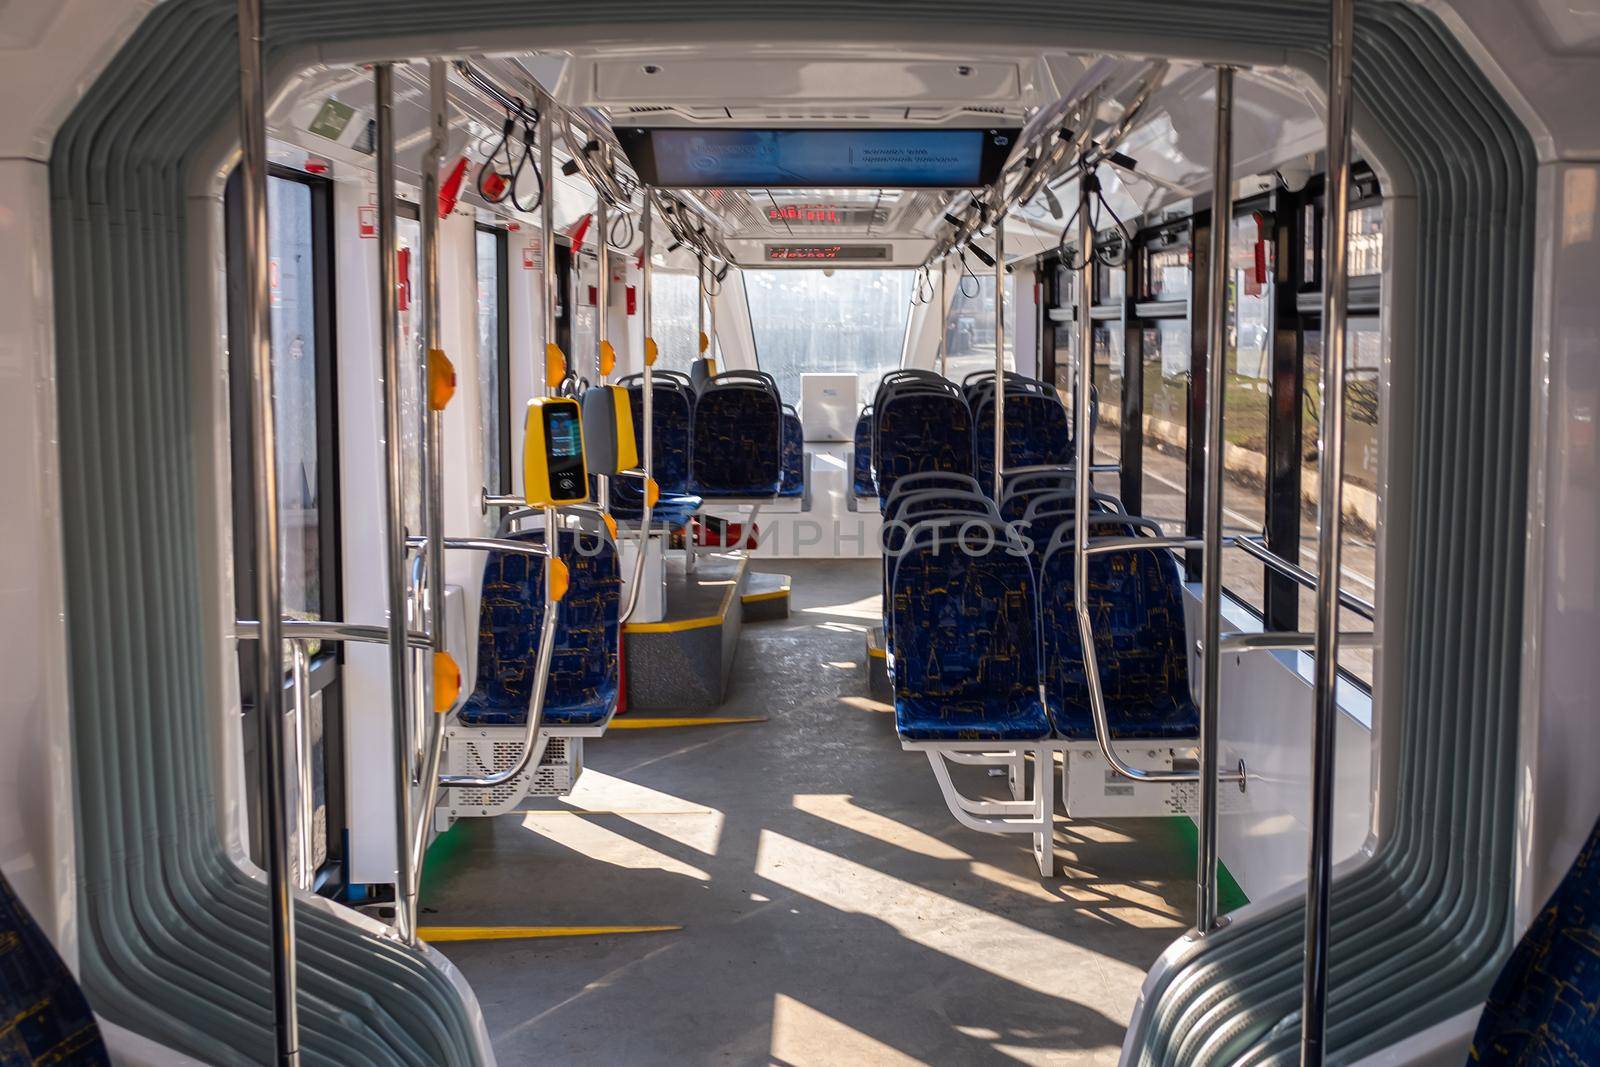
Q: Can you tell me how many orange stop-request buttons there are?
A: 9